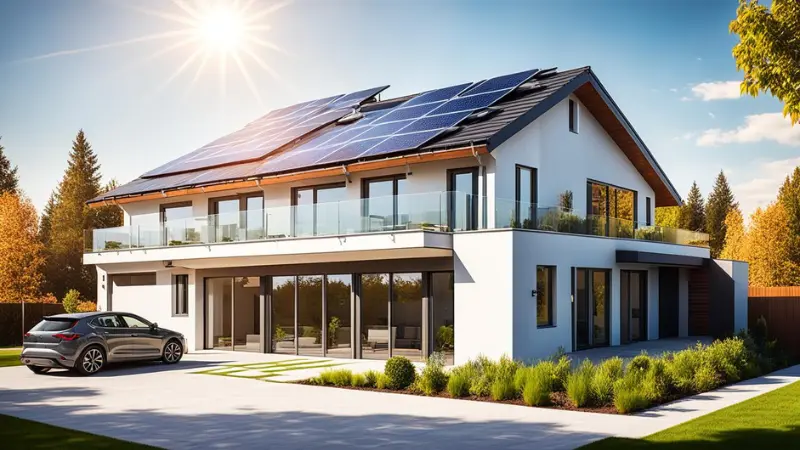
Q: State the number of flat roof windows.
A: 0